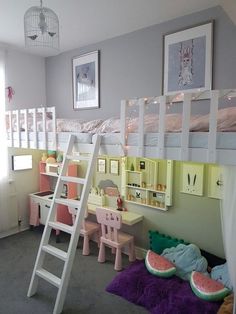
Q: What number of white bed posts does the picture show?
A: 11